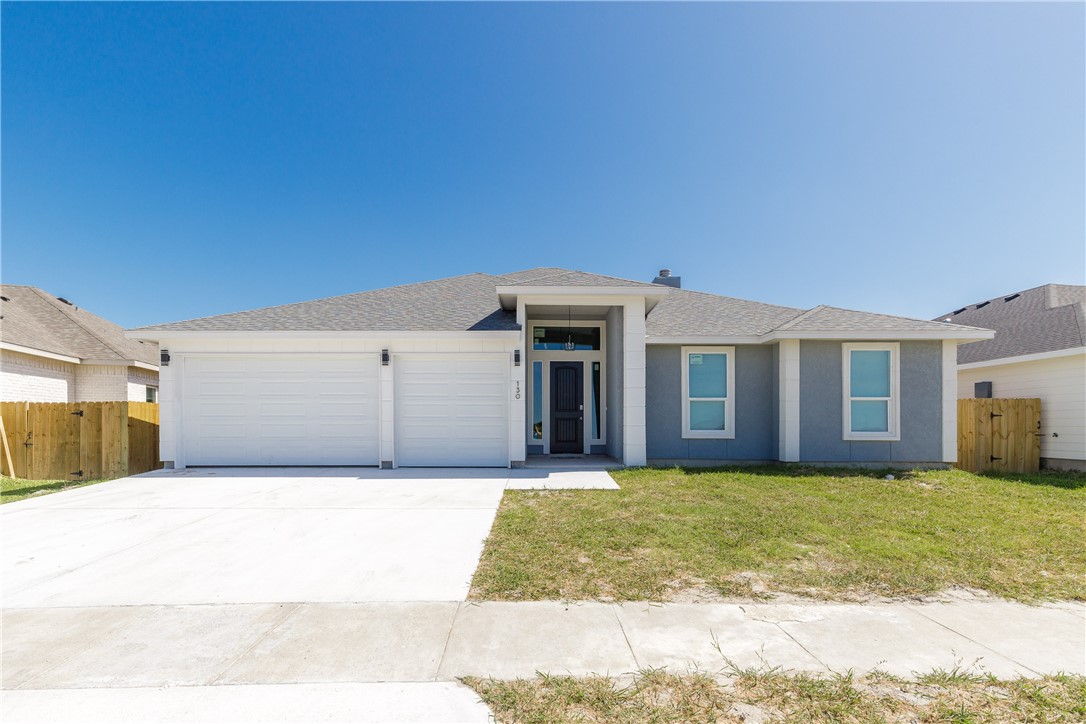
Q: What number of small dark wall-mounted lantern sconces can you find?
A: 3